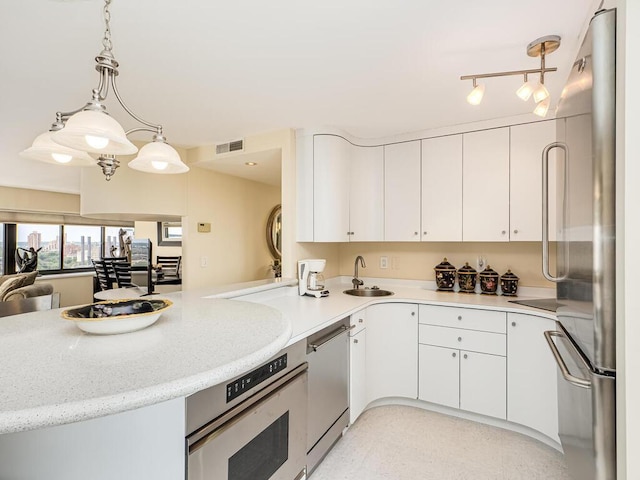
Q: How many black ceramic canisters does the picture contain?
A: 4